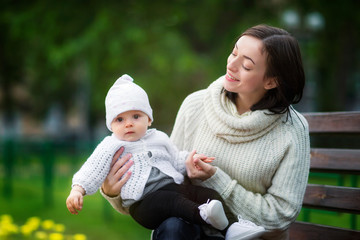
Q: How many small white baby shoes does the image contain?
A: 2